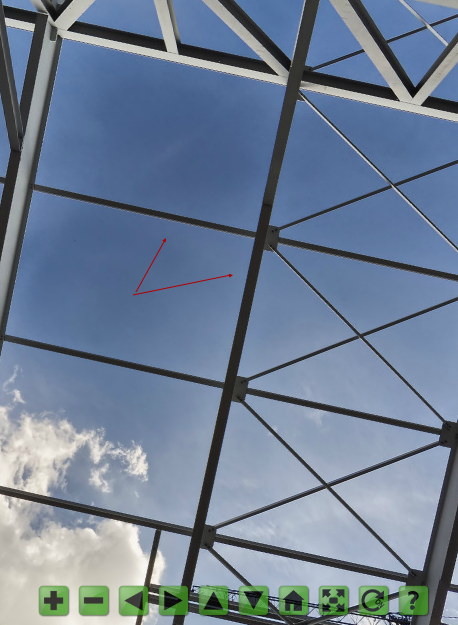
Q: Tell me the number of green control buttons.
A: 10